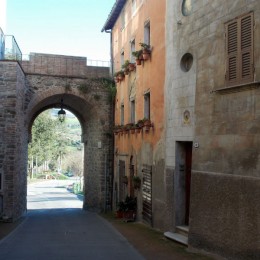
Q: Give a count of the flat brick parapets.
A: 1